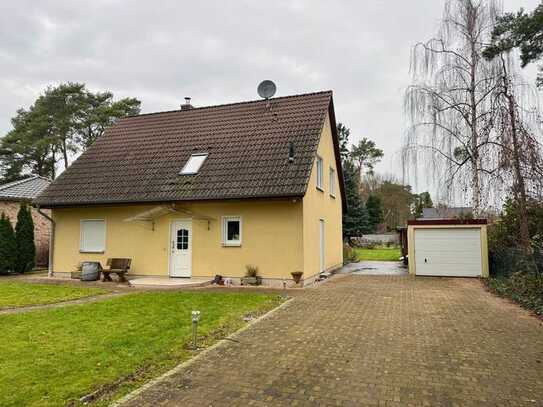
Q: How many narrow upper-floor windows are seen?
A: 2